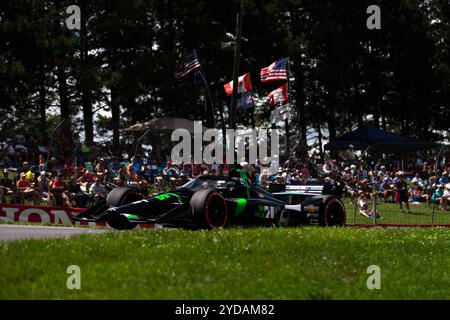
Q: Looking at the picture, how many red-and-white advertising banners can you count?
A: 1